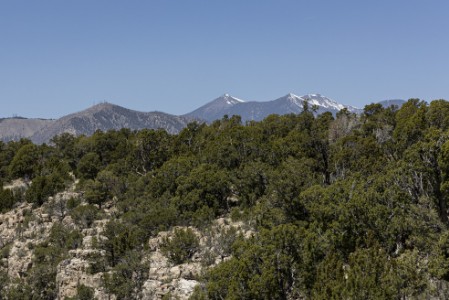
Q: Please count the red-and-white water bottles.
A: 0